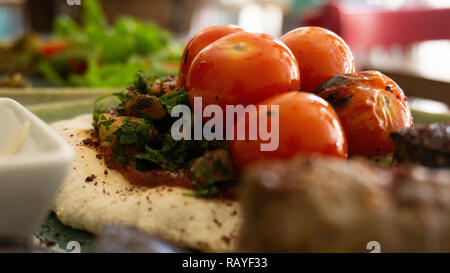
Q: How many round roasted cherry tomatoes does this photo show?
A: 5